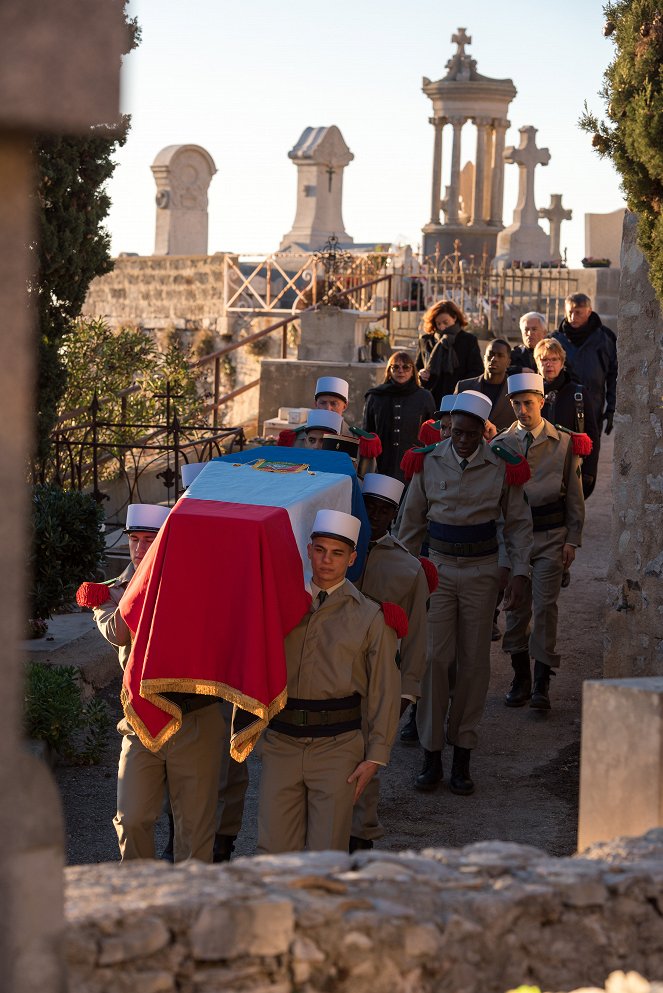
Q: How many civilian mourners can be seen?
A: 6